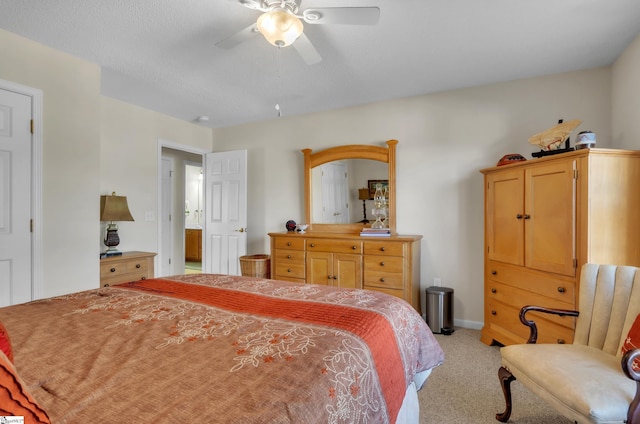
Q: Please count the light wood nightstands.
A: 1